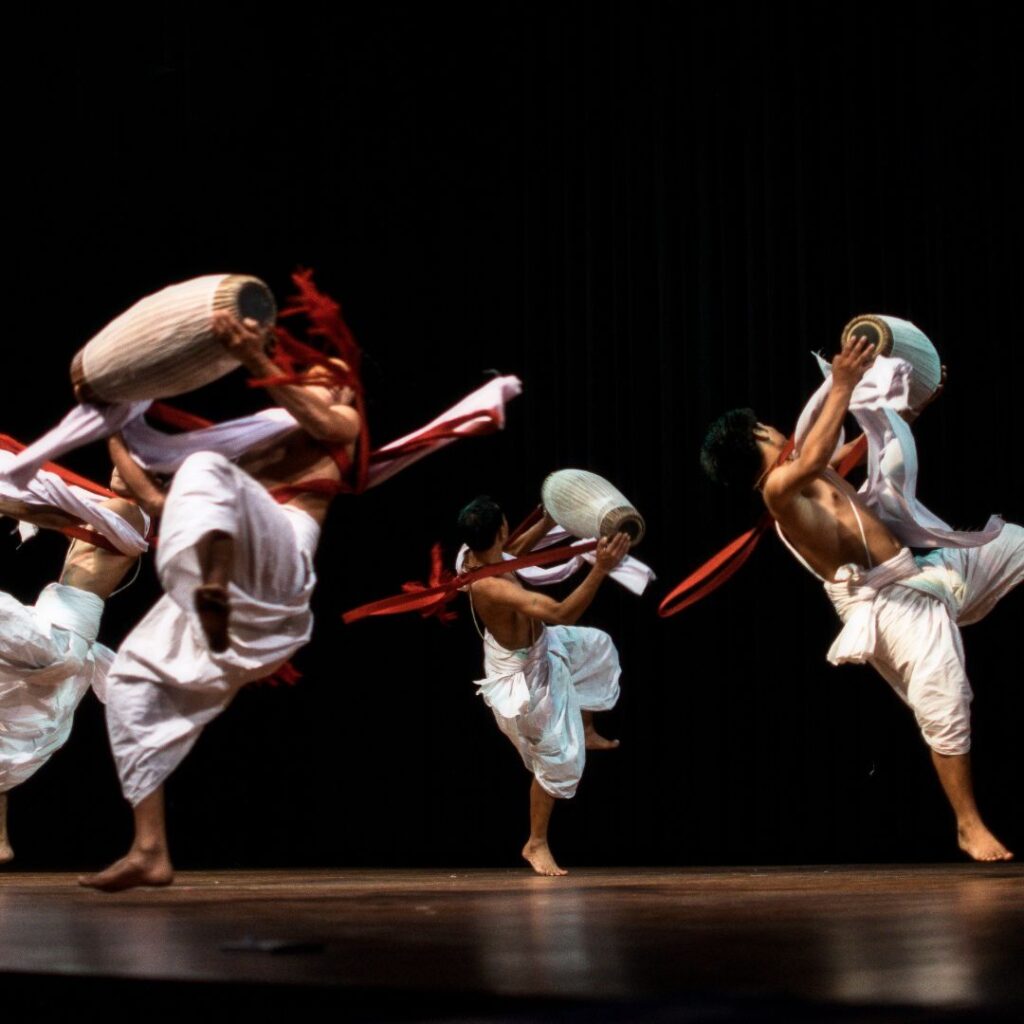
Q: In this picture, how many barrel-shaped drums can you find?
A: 3